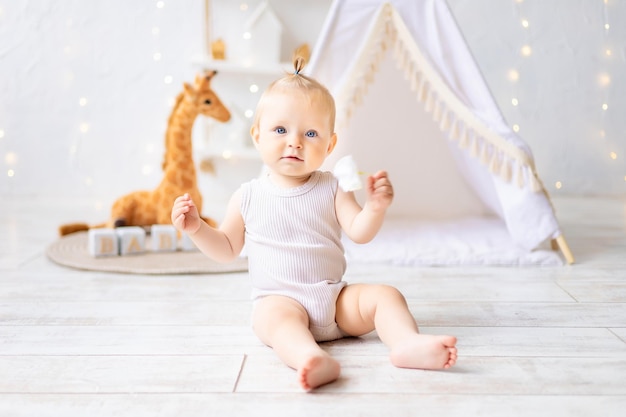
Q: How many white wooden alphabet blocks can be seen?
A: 4